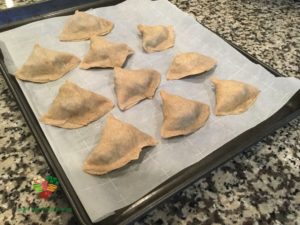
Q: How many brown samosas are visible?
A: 10